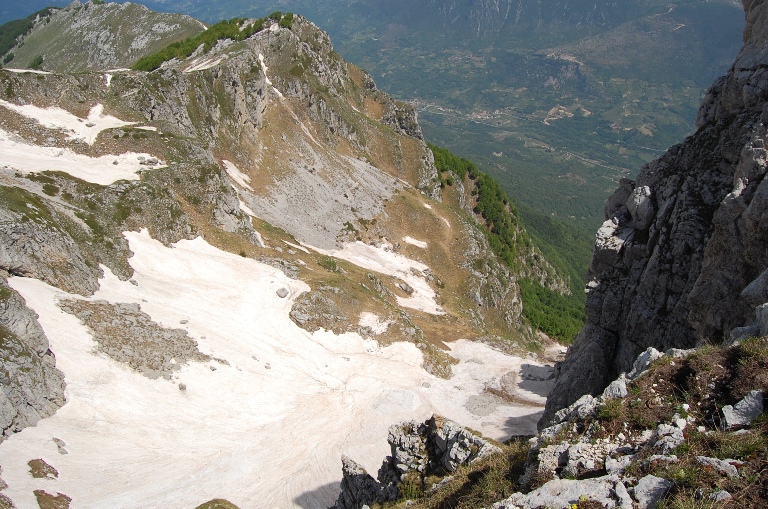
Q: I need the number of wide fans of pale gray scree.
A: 1